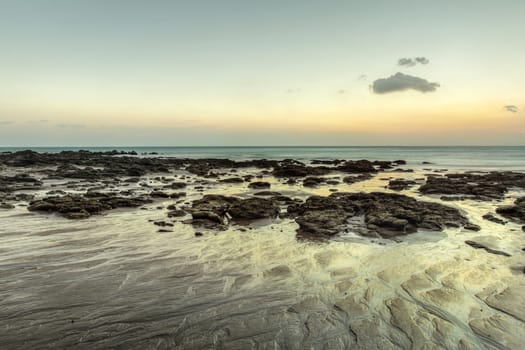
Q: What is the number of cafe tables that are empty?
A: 0